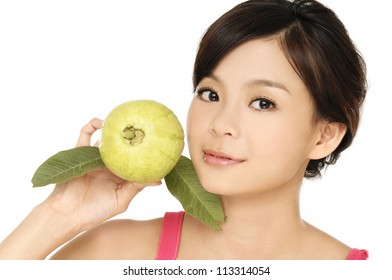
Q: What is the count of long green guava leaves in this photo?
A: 2